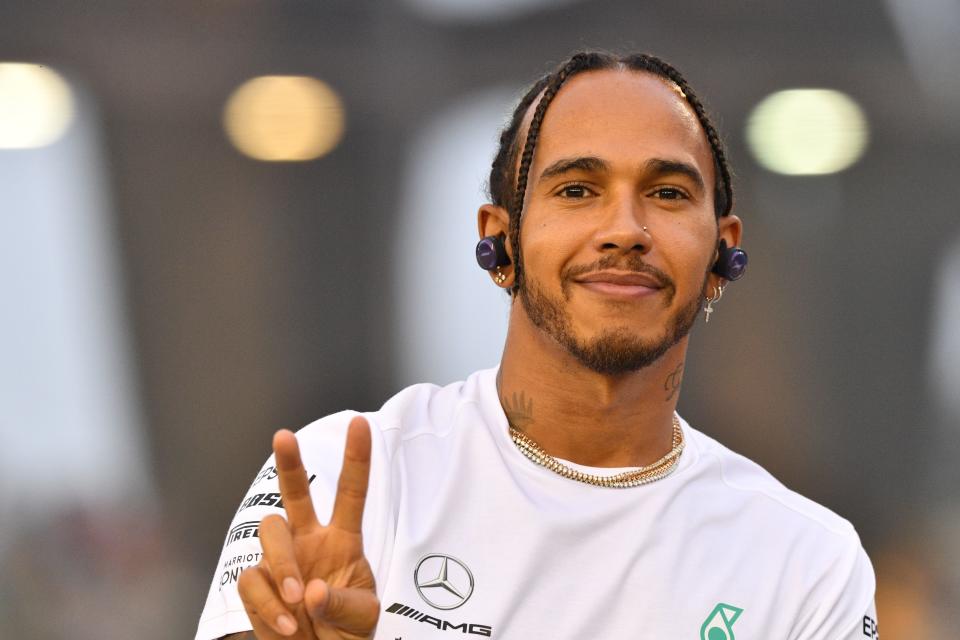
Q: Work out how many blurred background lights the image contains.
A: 3